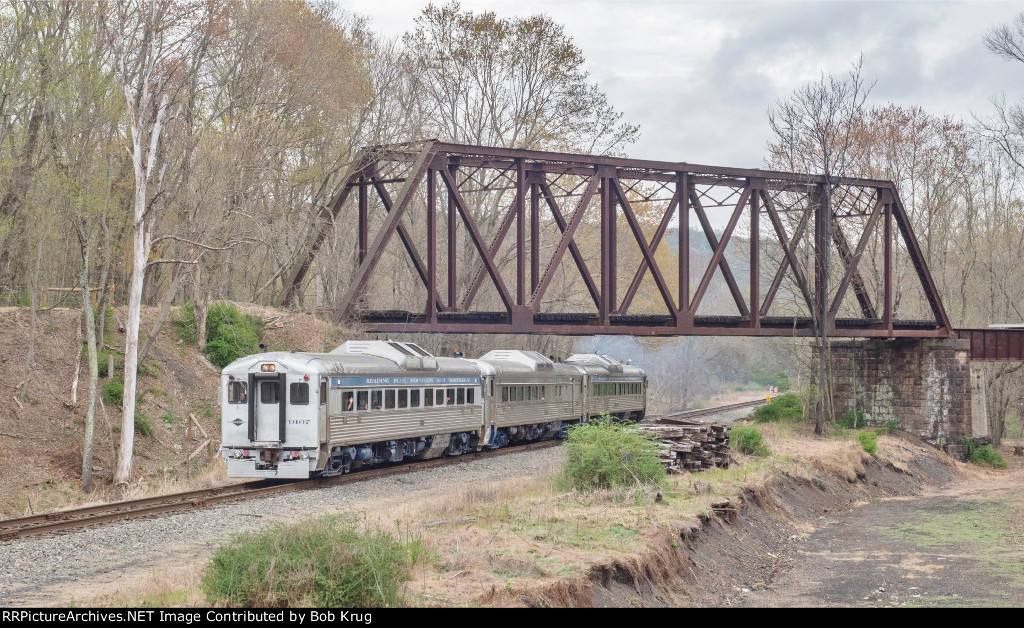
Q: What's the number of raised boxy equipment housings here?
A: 3